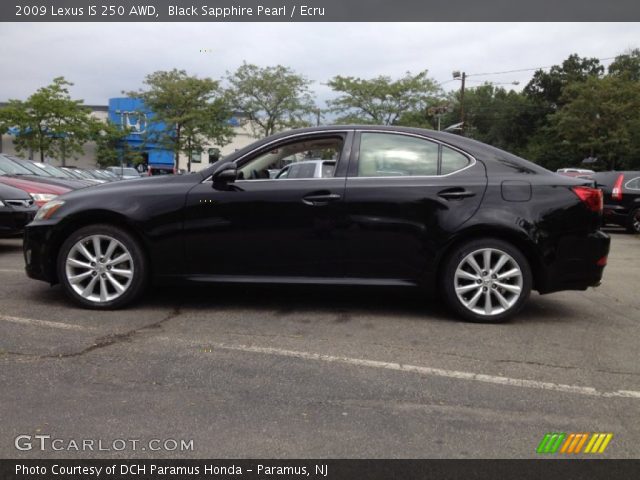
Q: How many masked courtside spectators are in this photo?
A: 0